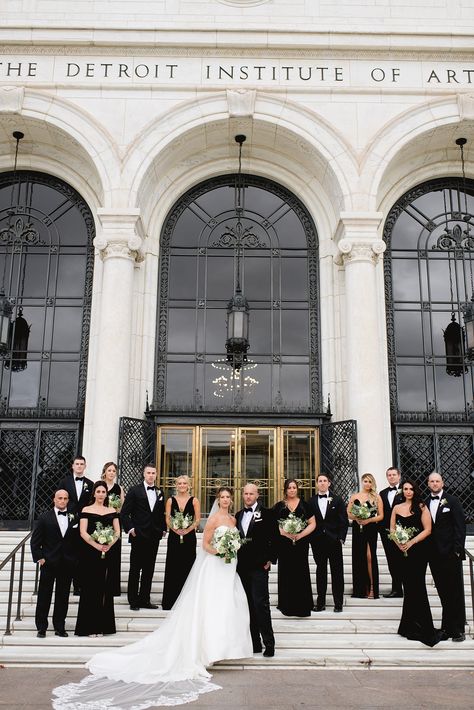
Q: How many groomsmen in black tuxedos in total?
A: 6